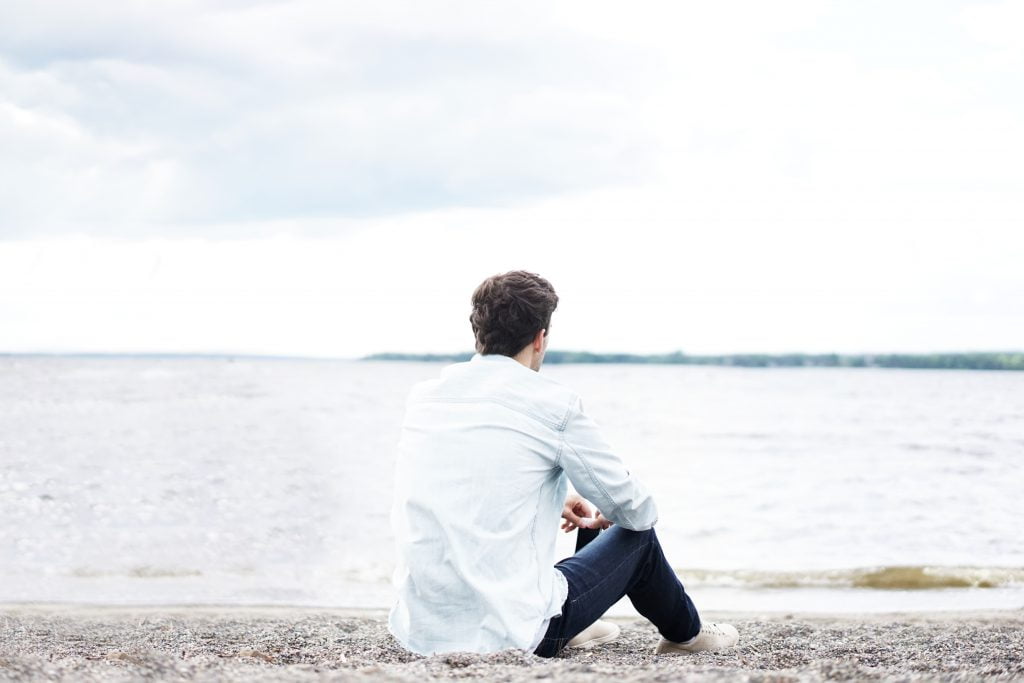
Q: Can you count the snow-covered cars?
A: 0